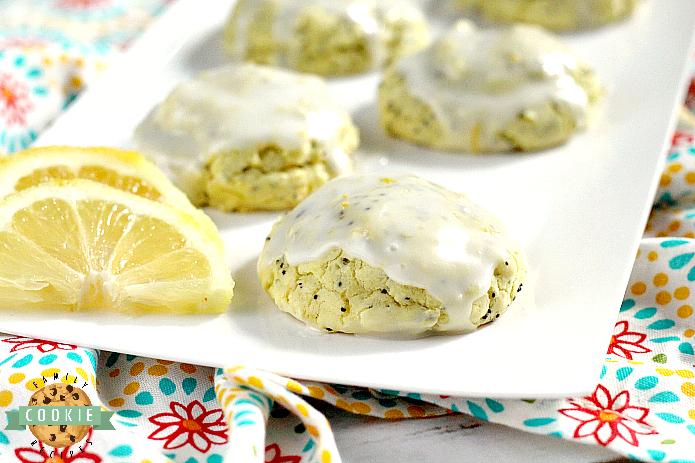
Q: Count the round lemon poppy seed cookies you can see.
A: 5